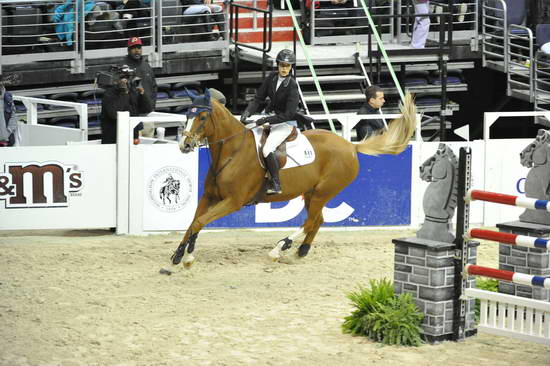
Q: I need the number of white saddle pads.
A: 1